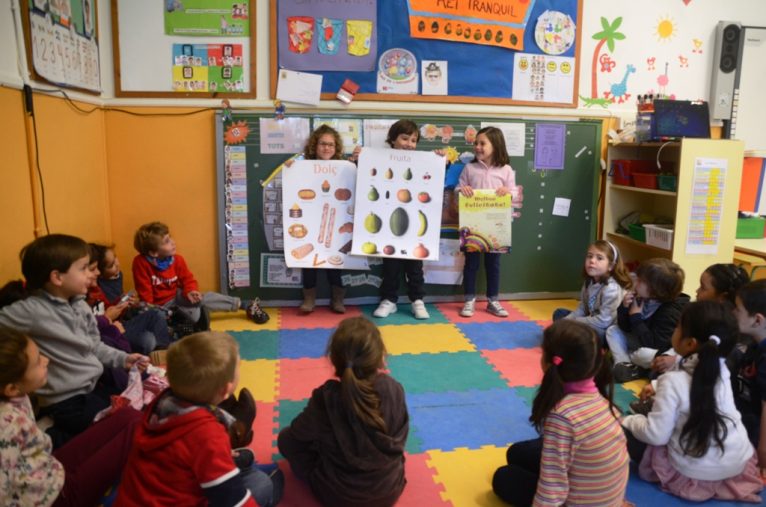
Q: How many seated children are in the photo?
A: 14